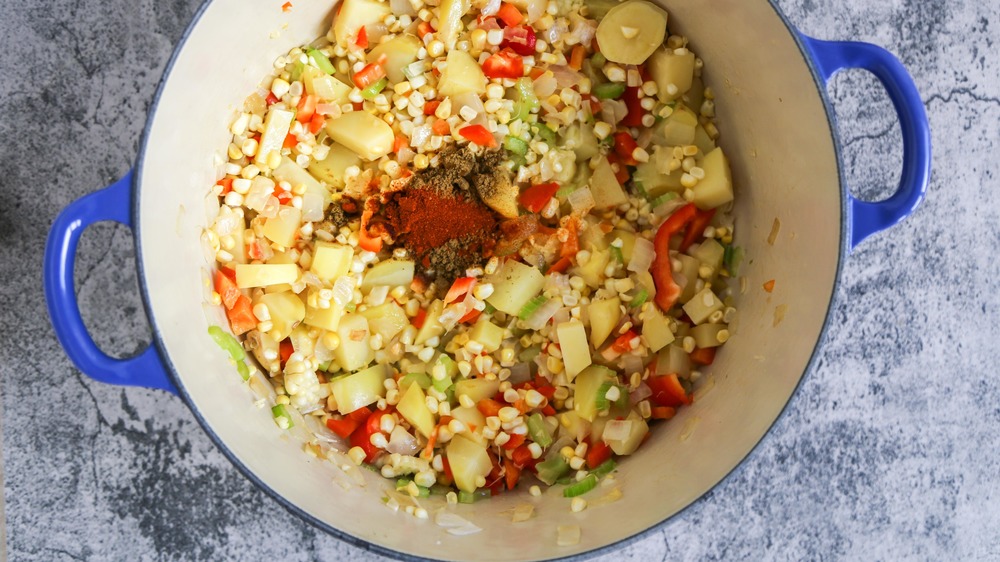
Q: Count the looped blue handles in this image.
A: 2